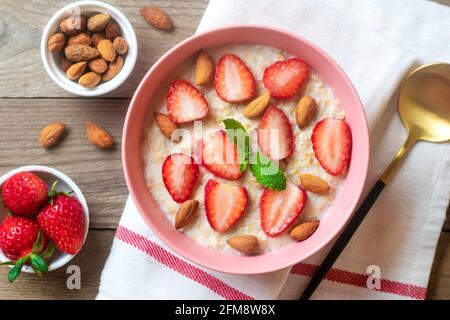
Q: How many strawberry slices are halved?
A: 9